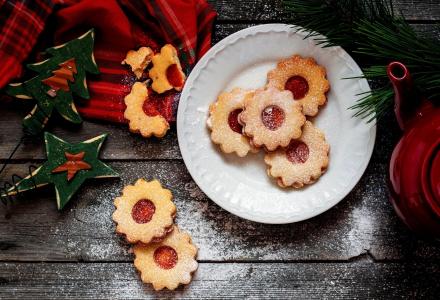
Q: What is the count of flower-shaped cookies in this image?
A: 6